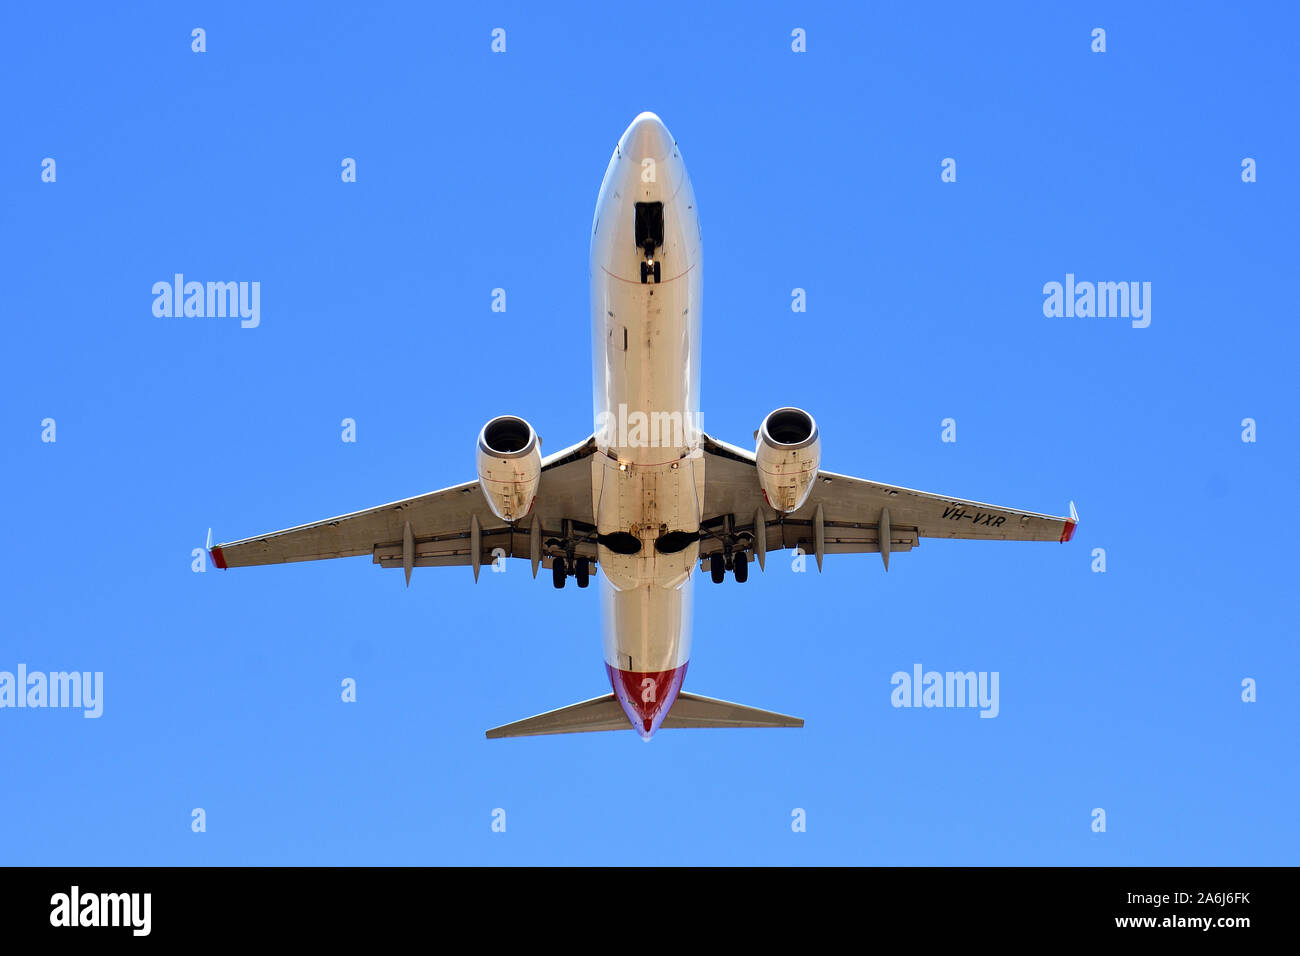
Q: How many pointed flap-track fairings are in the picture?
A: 6